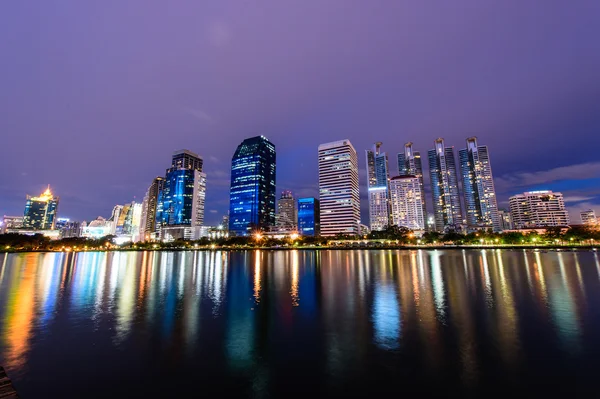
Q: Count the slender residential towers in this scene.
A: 4